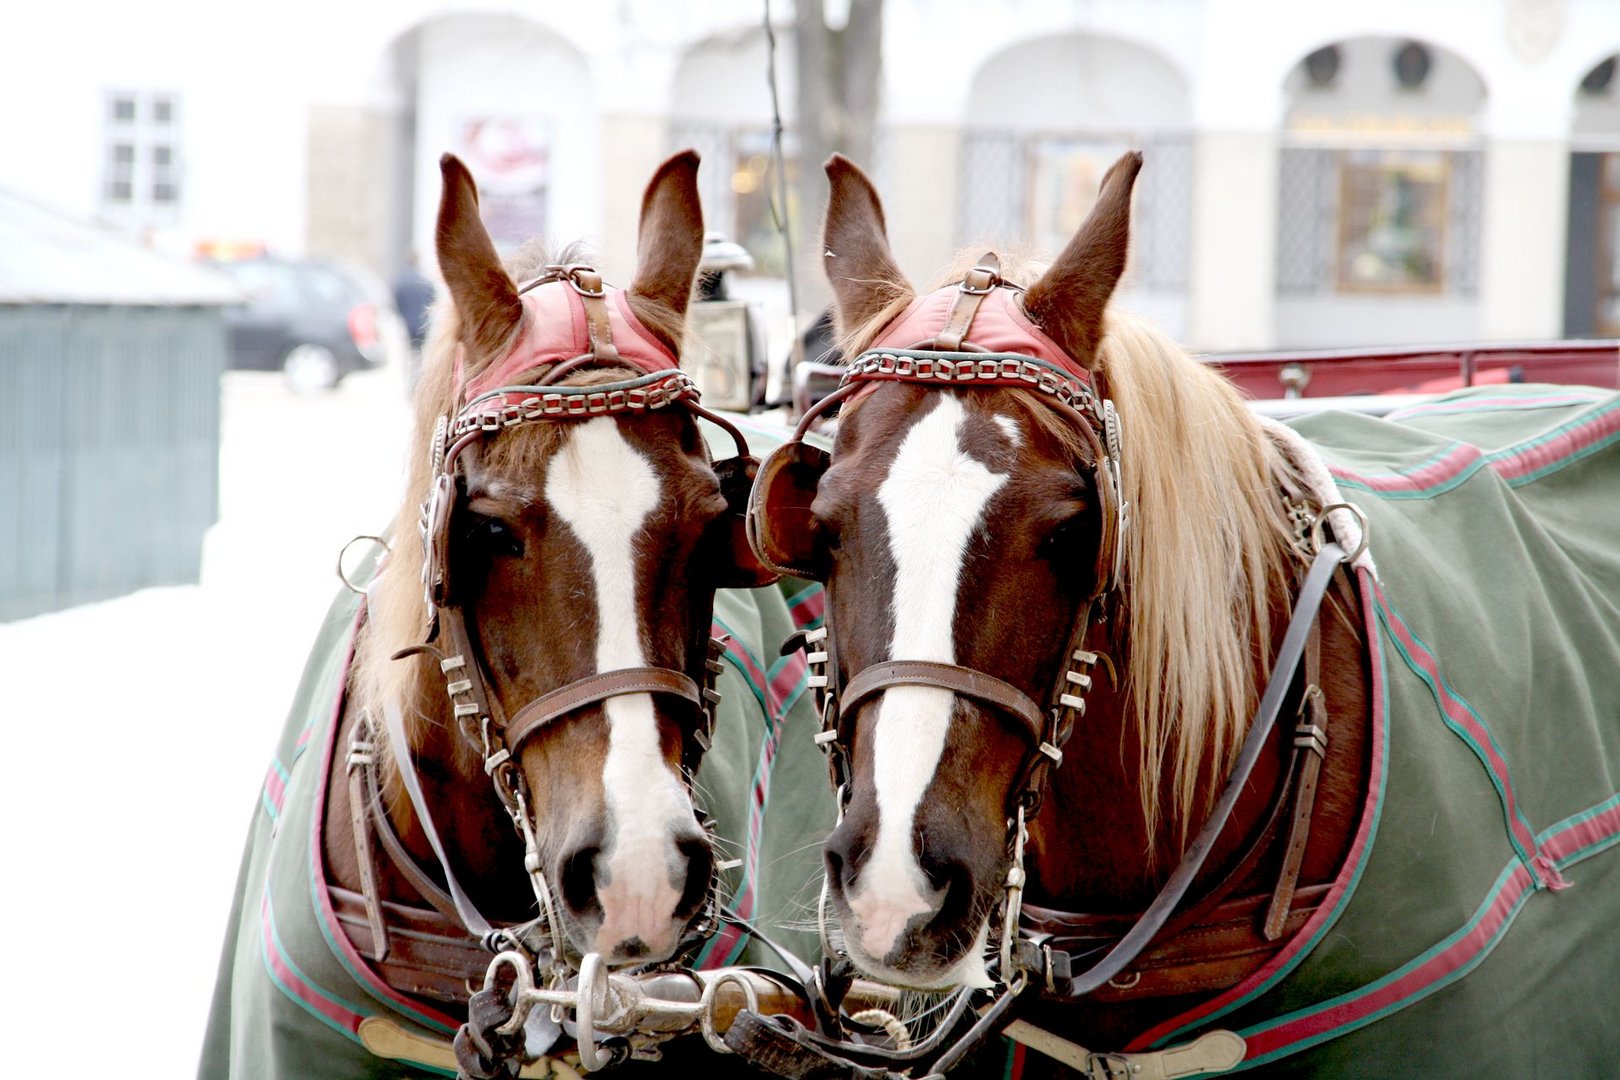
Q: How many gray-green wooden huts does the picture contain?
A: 1